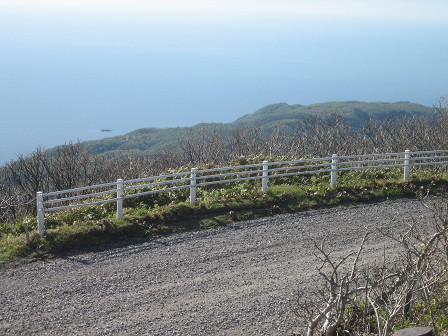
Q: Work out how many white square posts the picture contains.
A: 6